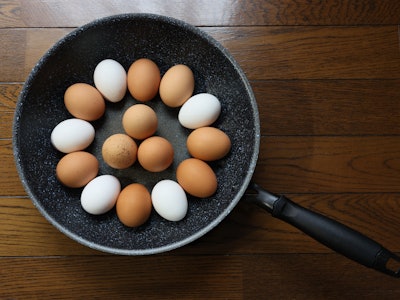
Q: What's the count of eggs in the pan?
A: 15